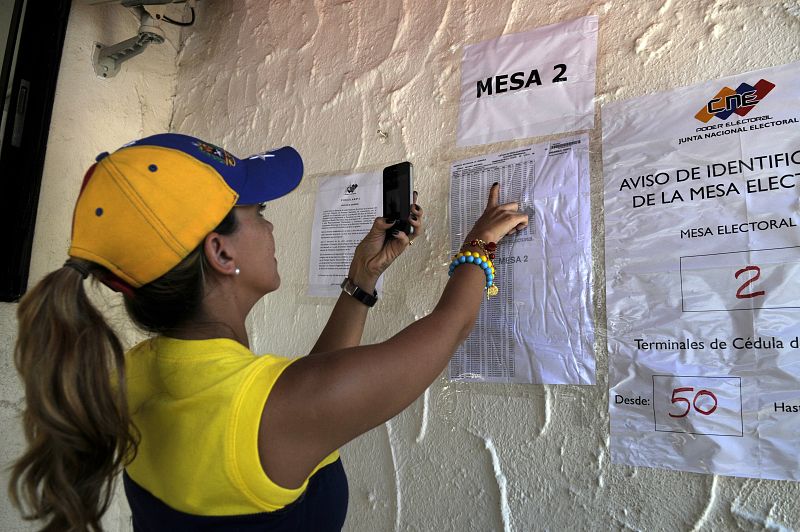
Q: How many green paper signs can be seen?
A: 0